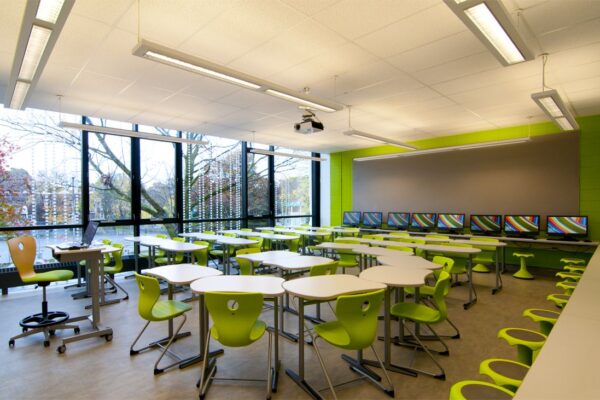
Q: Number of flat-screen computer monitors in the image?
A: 8